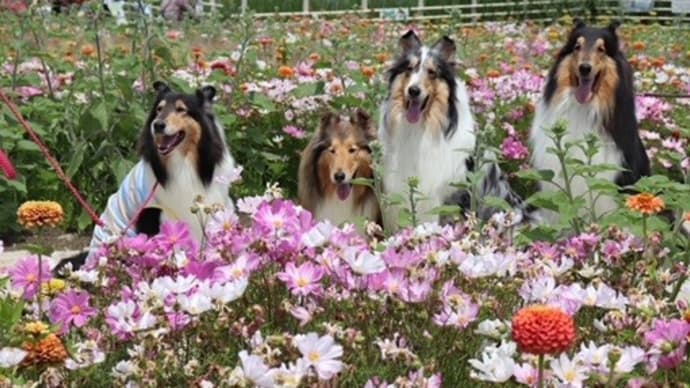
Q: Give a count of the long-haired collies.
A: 4